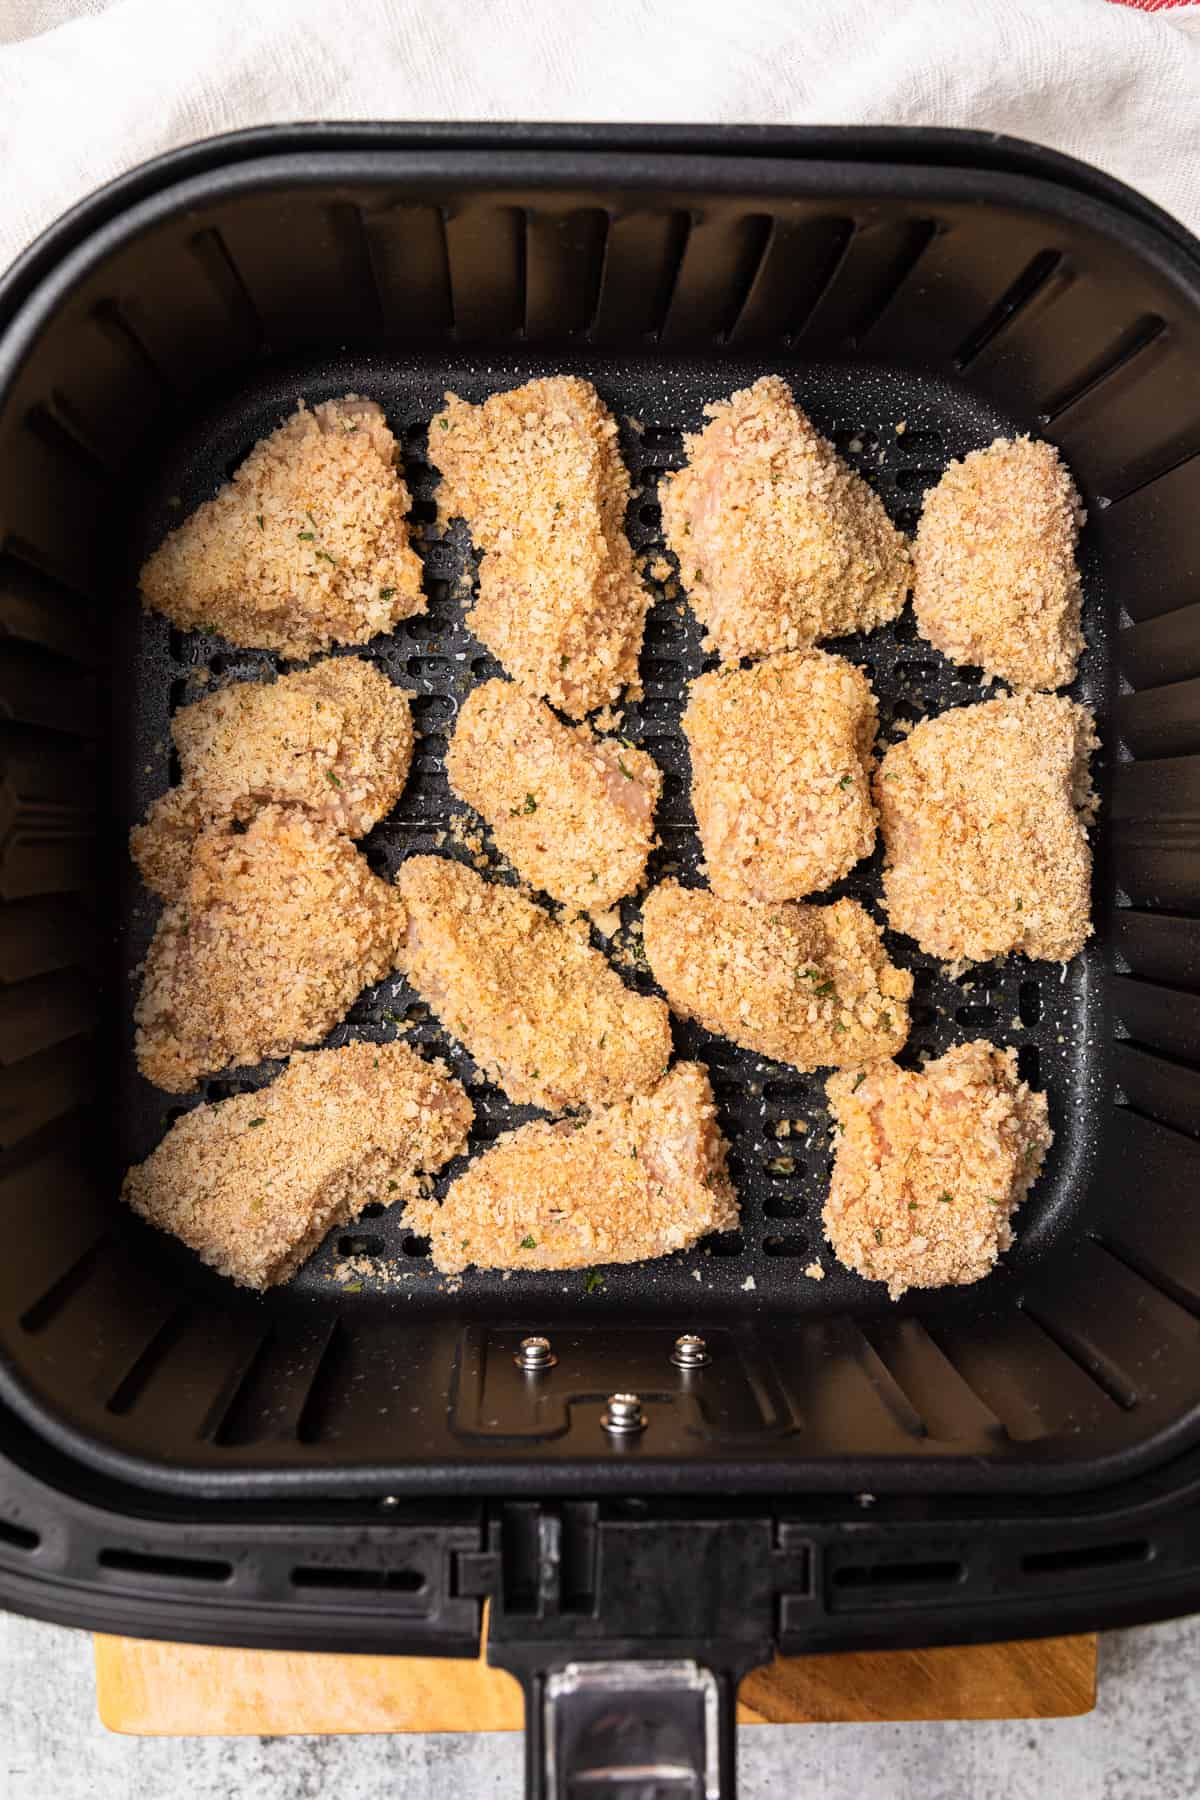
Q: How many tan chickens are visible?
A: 14